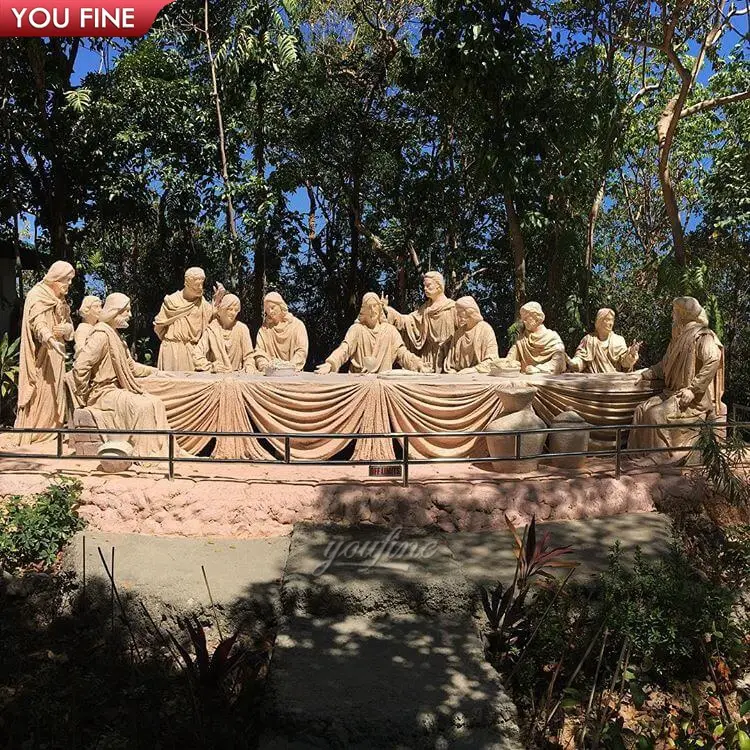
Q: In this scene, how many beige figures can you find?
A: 12